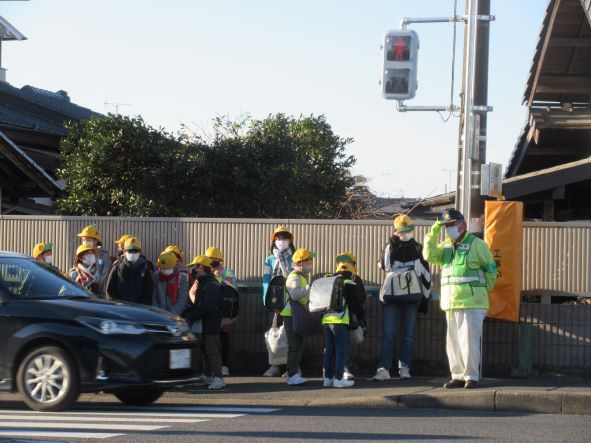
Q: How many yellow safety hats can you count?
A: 14